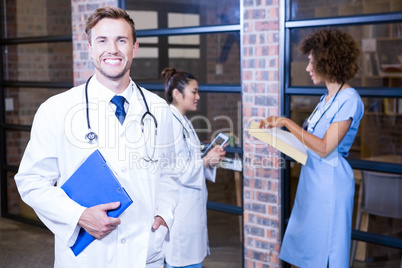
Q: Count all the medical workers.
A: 3